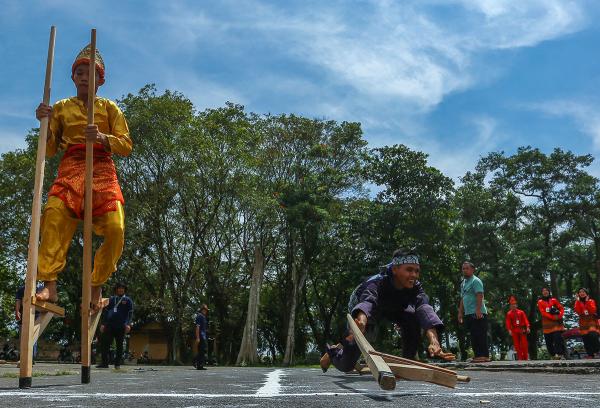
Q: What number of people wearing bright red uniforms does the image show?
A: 3